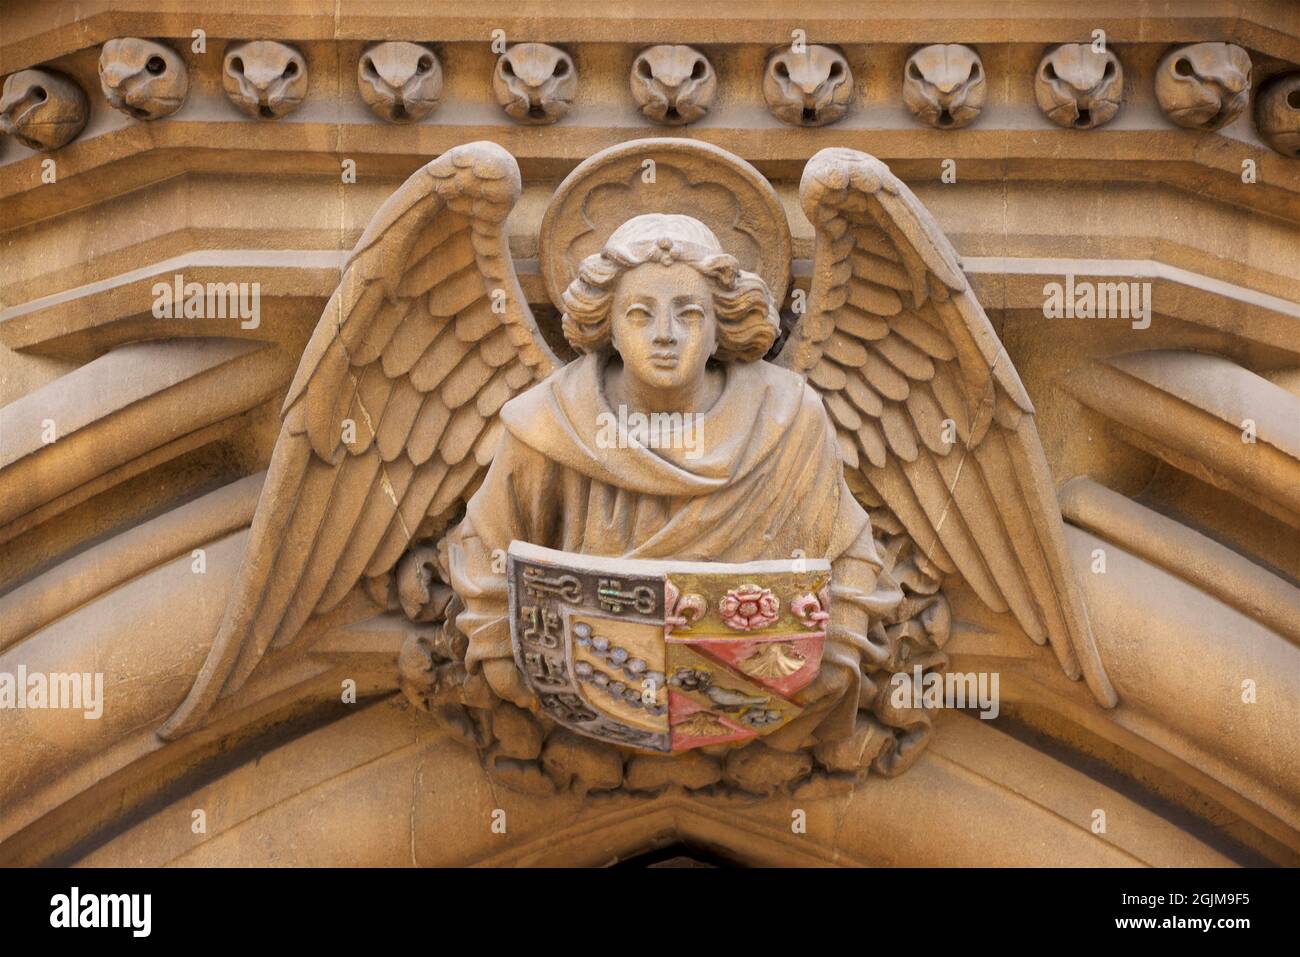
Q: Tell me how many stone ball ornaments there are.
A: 11